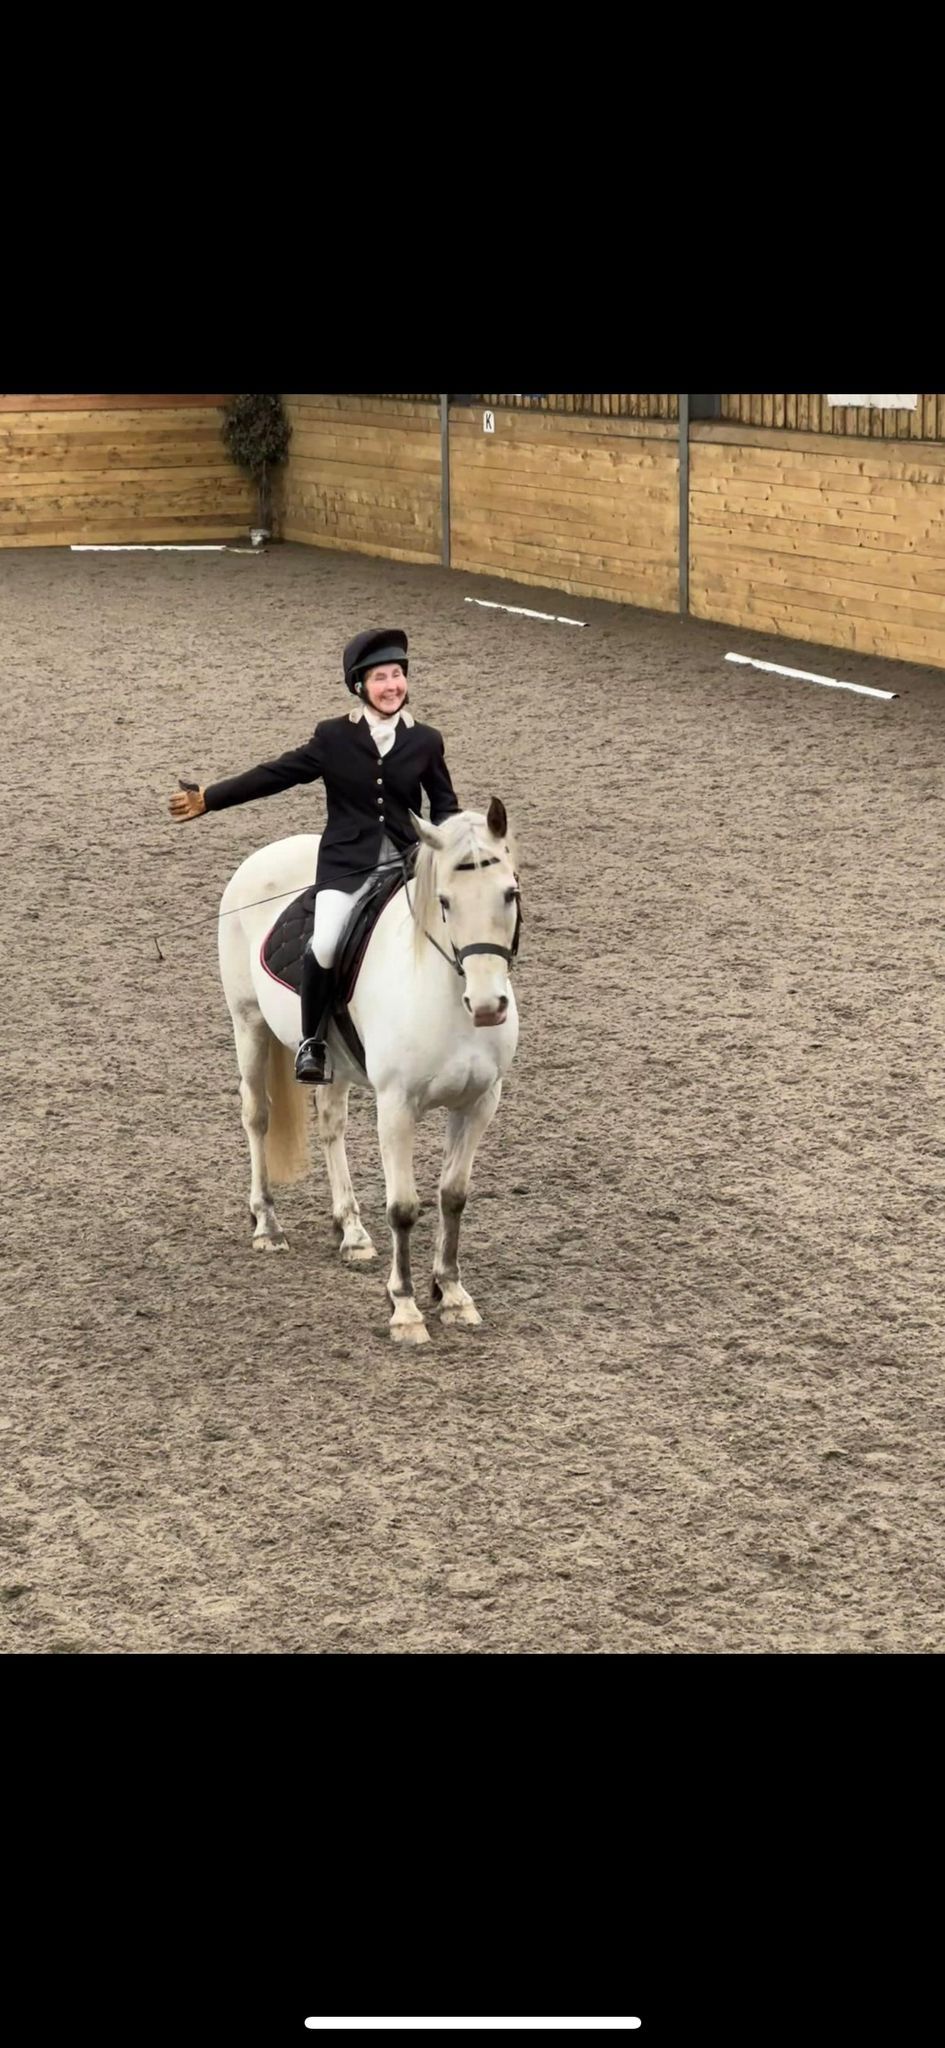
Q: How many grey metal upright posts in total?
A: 2